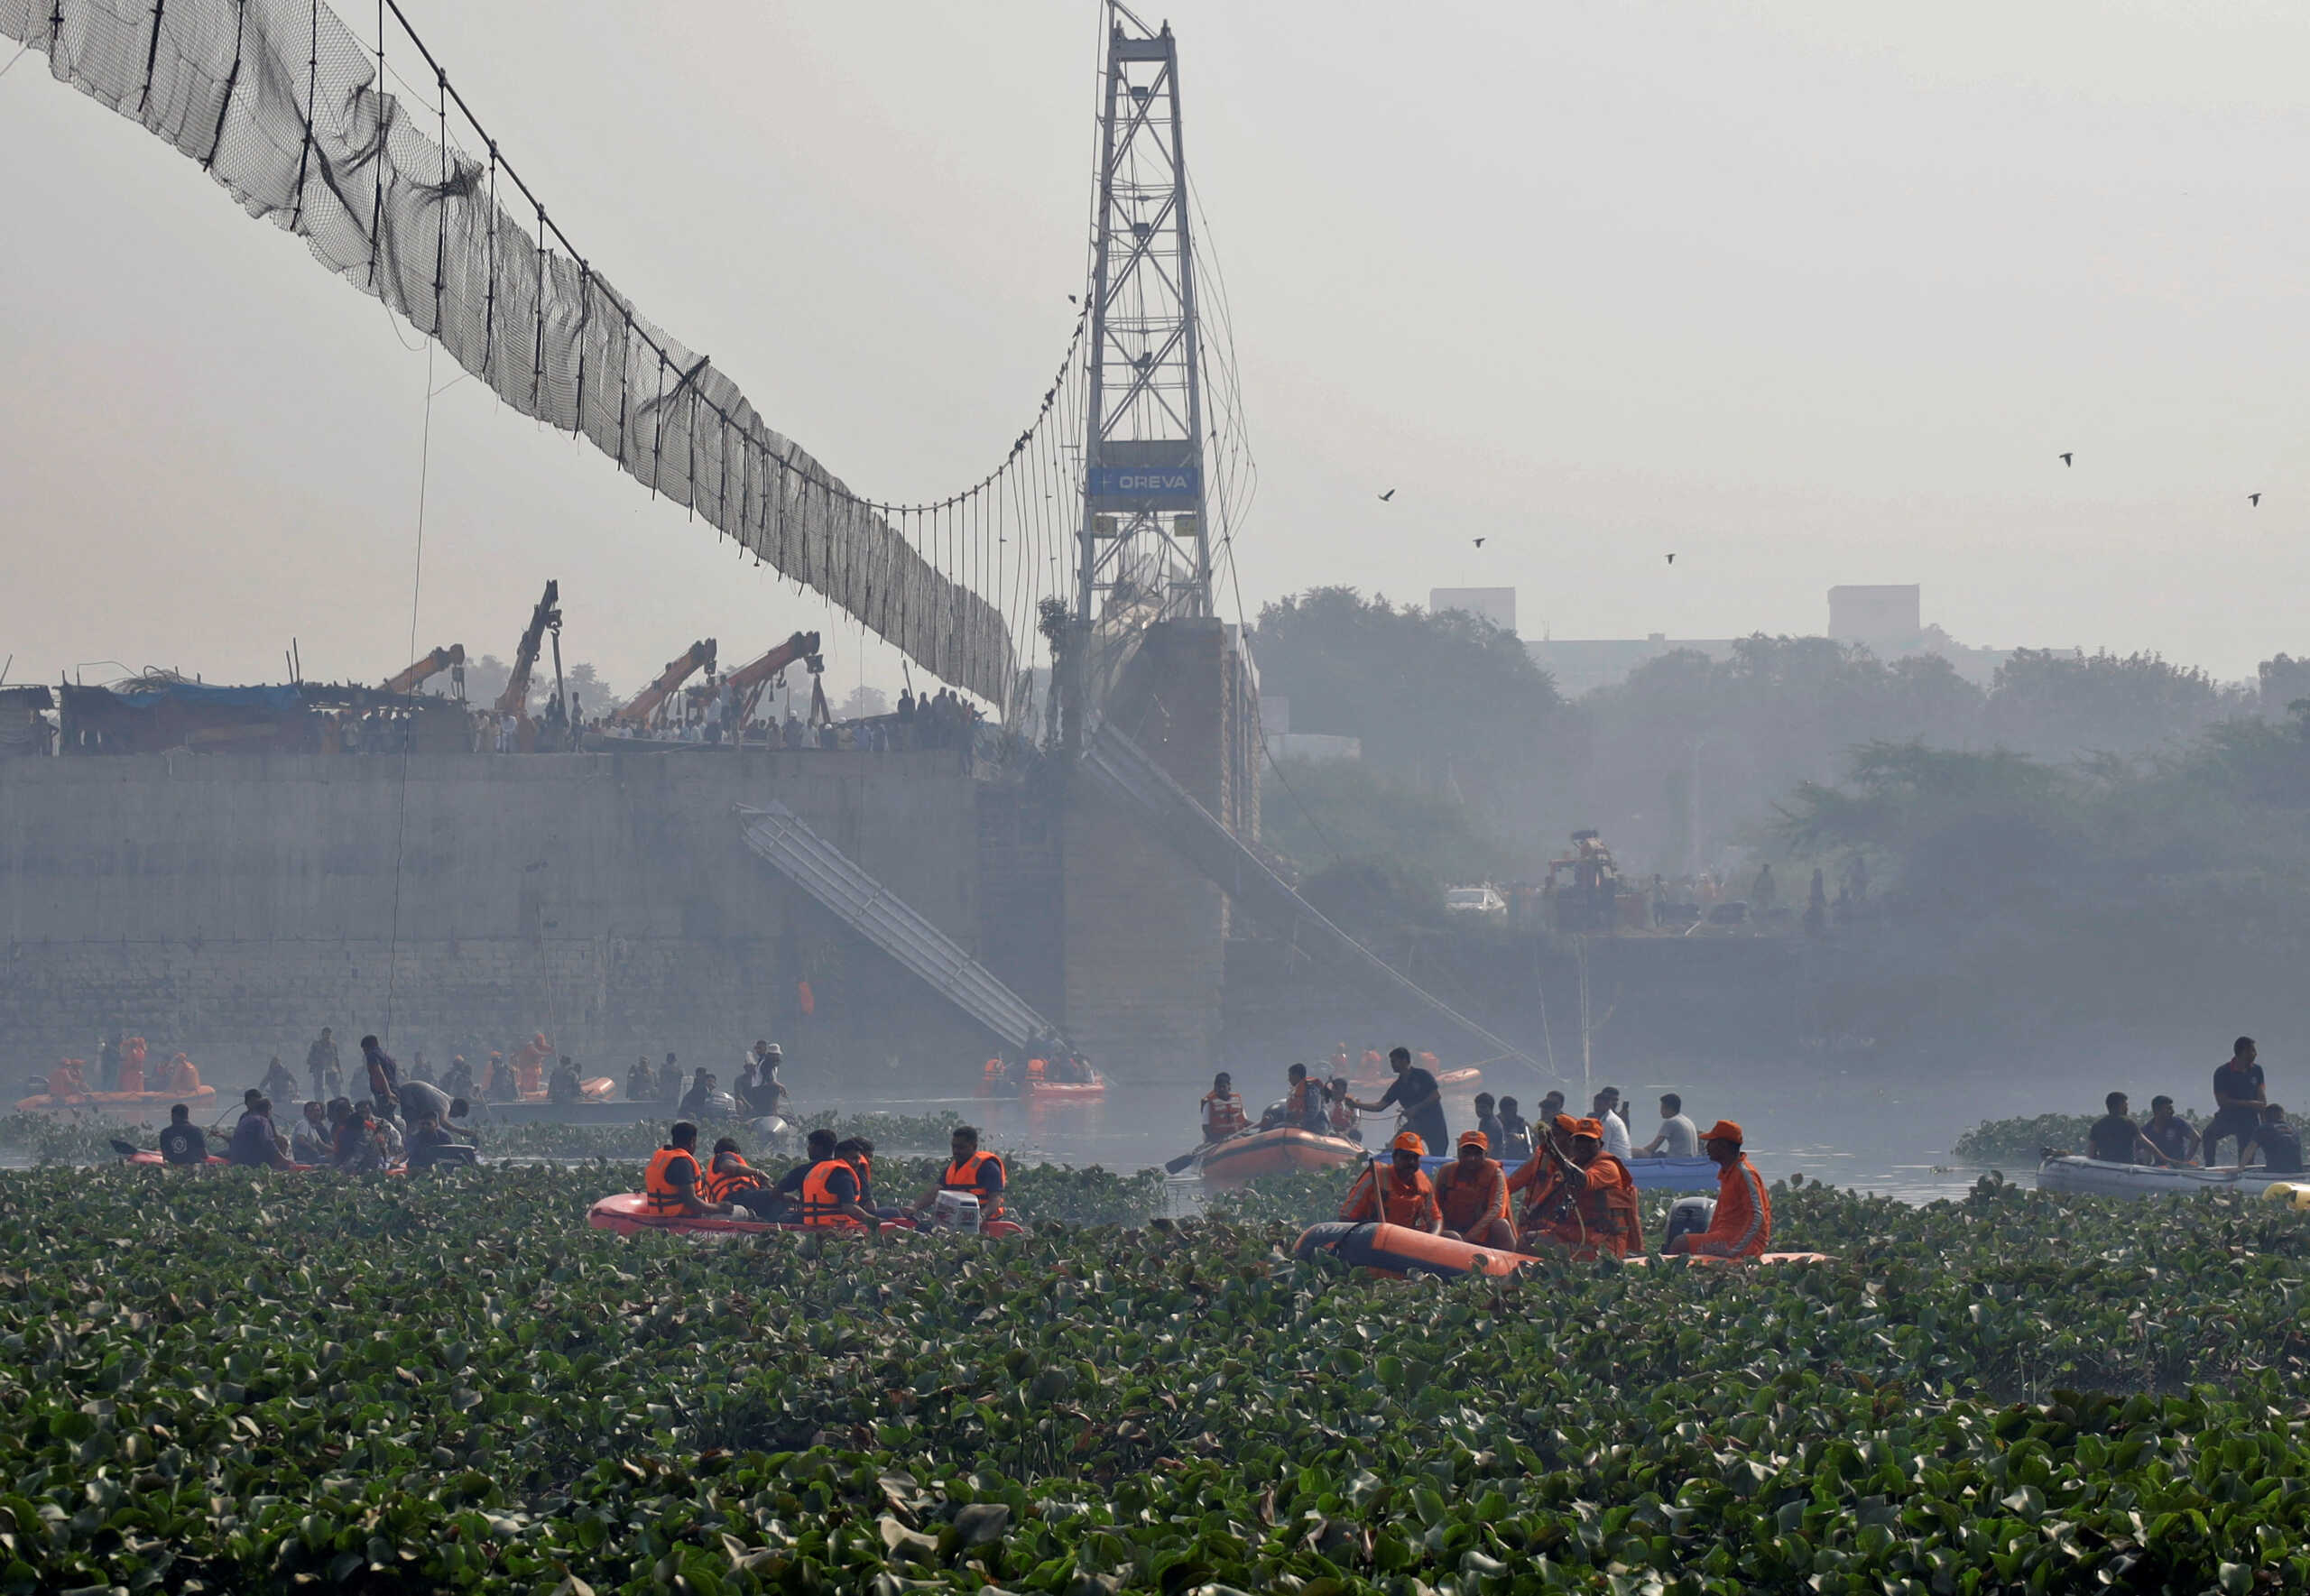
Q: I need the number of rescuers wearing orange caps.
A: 5